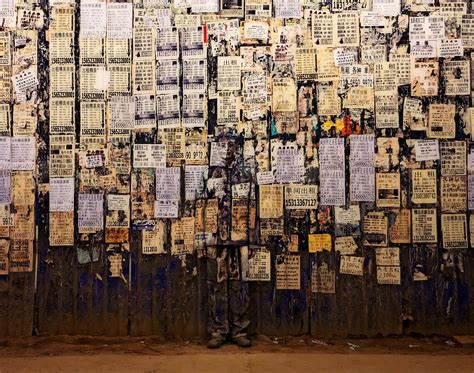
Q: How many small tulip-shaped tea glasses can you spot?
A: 0